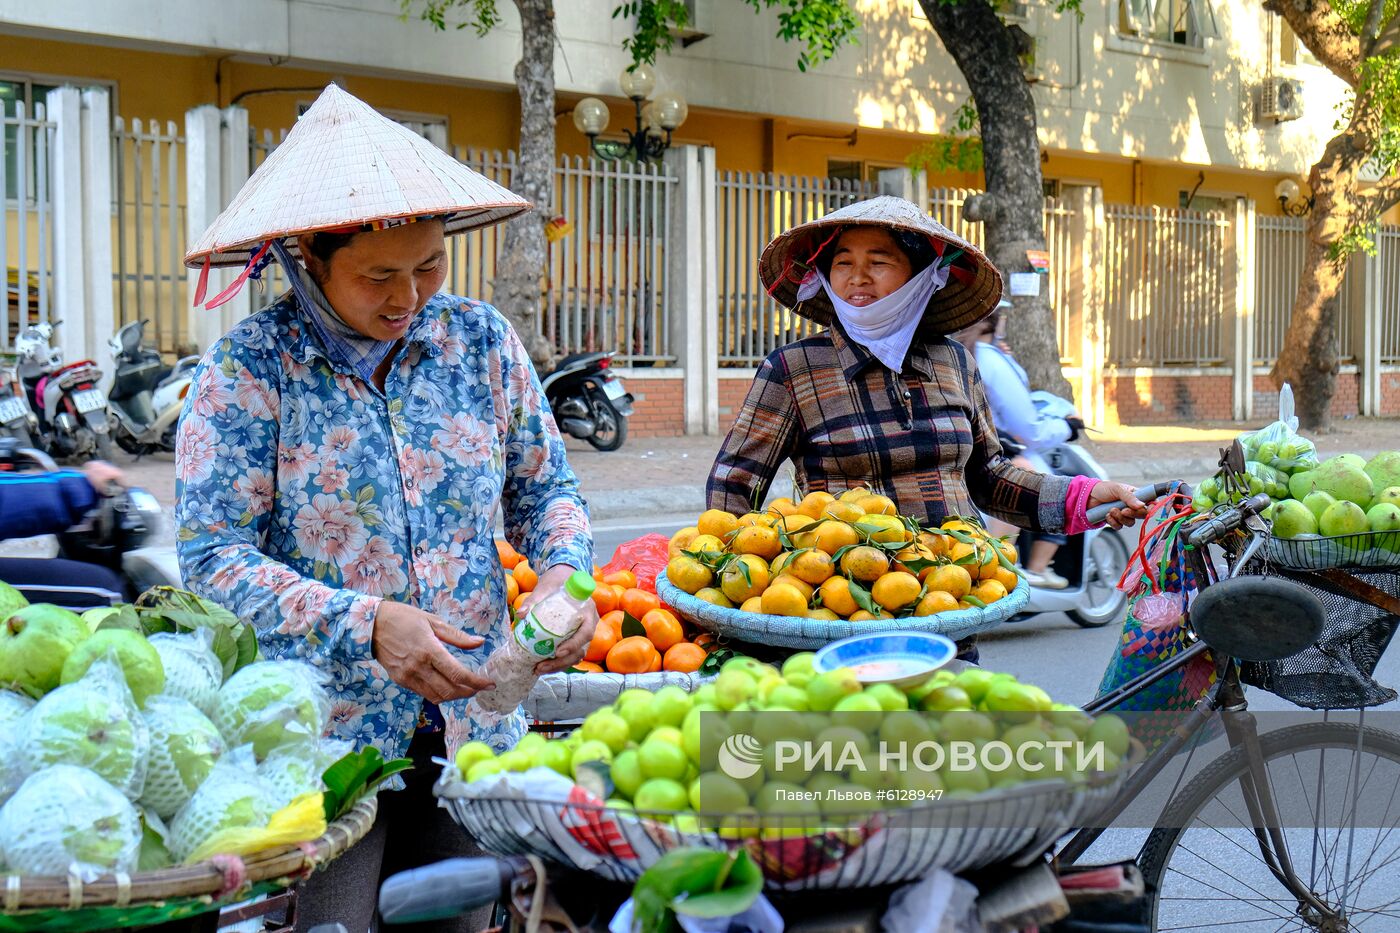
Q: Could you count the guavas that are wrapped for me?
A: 8